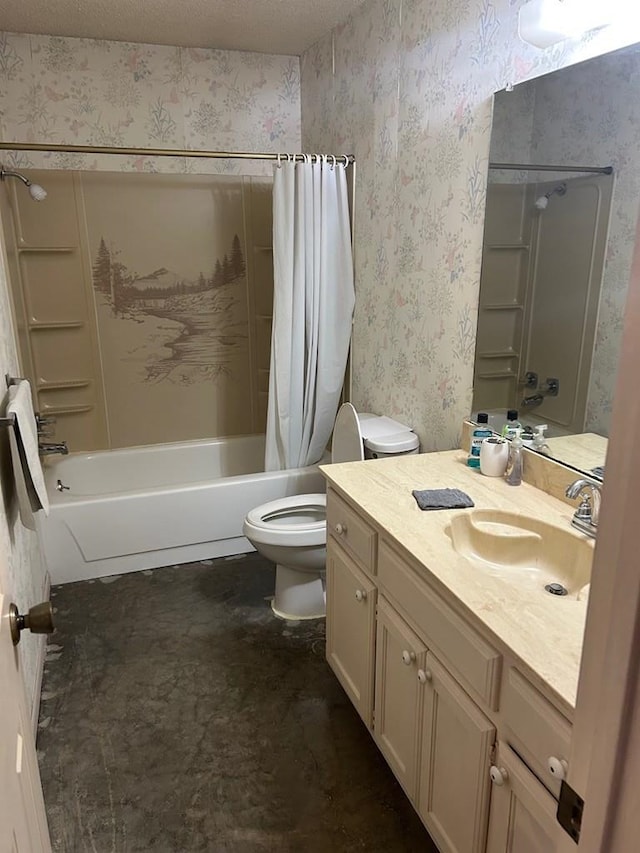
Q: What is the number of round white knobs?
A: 6